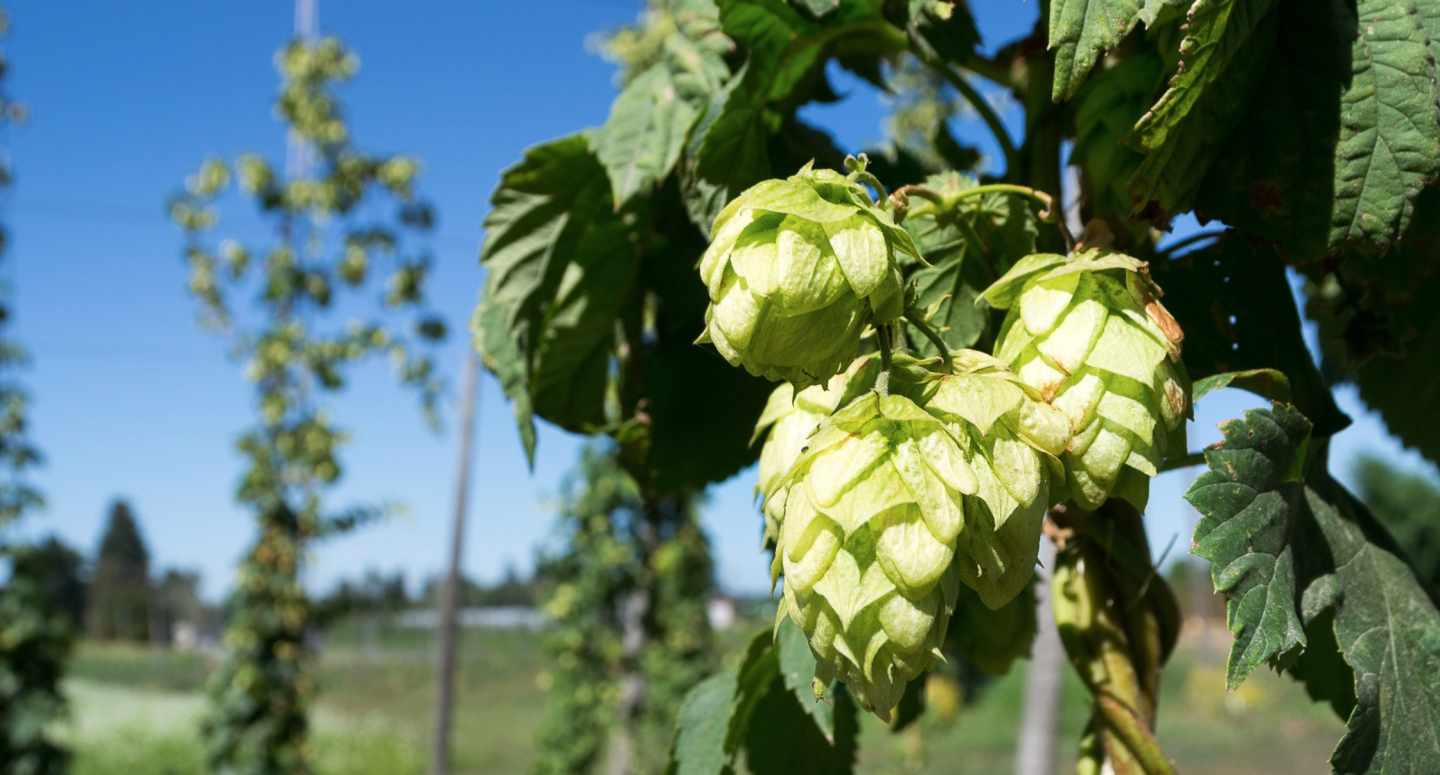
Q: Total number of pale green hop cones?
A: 5